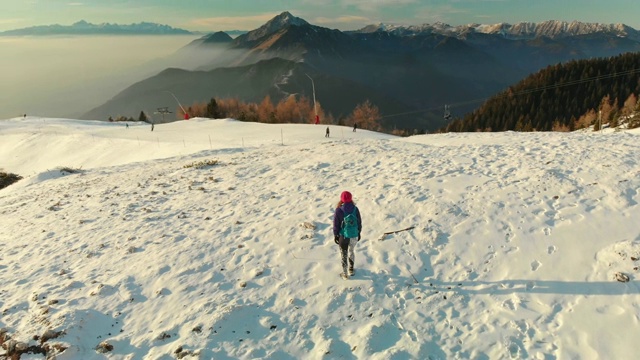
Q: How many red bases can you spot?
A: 2